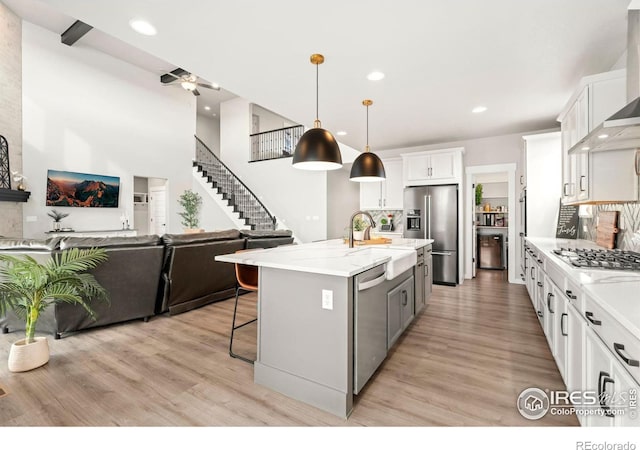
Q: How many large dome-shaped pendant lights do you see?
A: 2